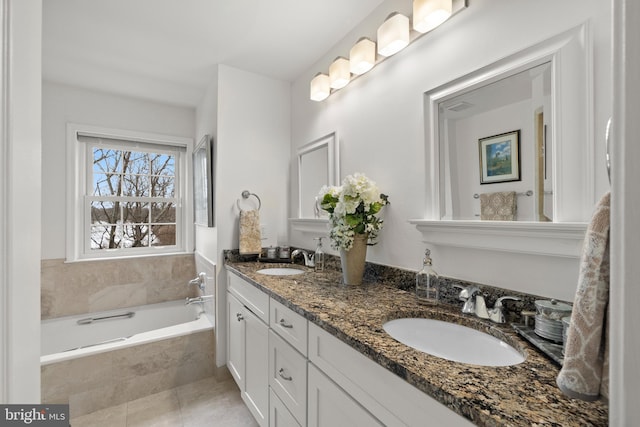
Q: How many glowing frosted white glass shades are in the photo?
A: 5